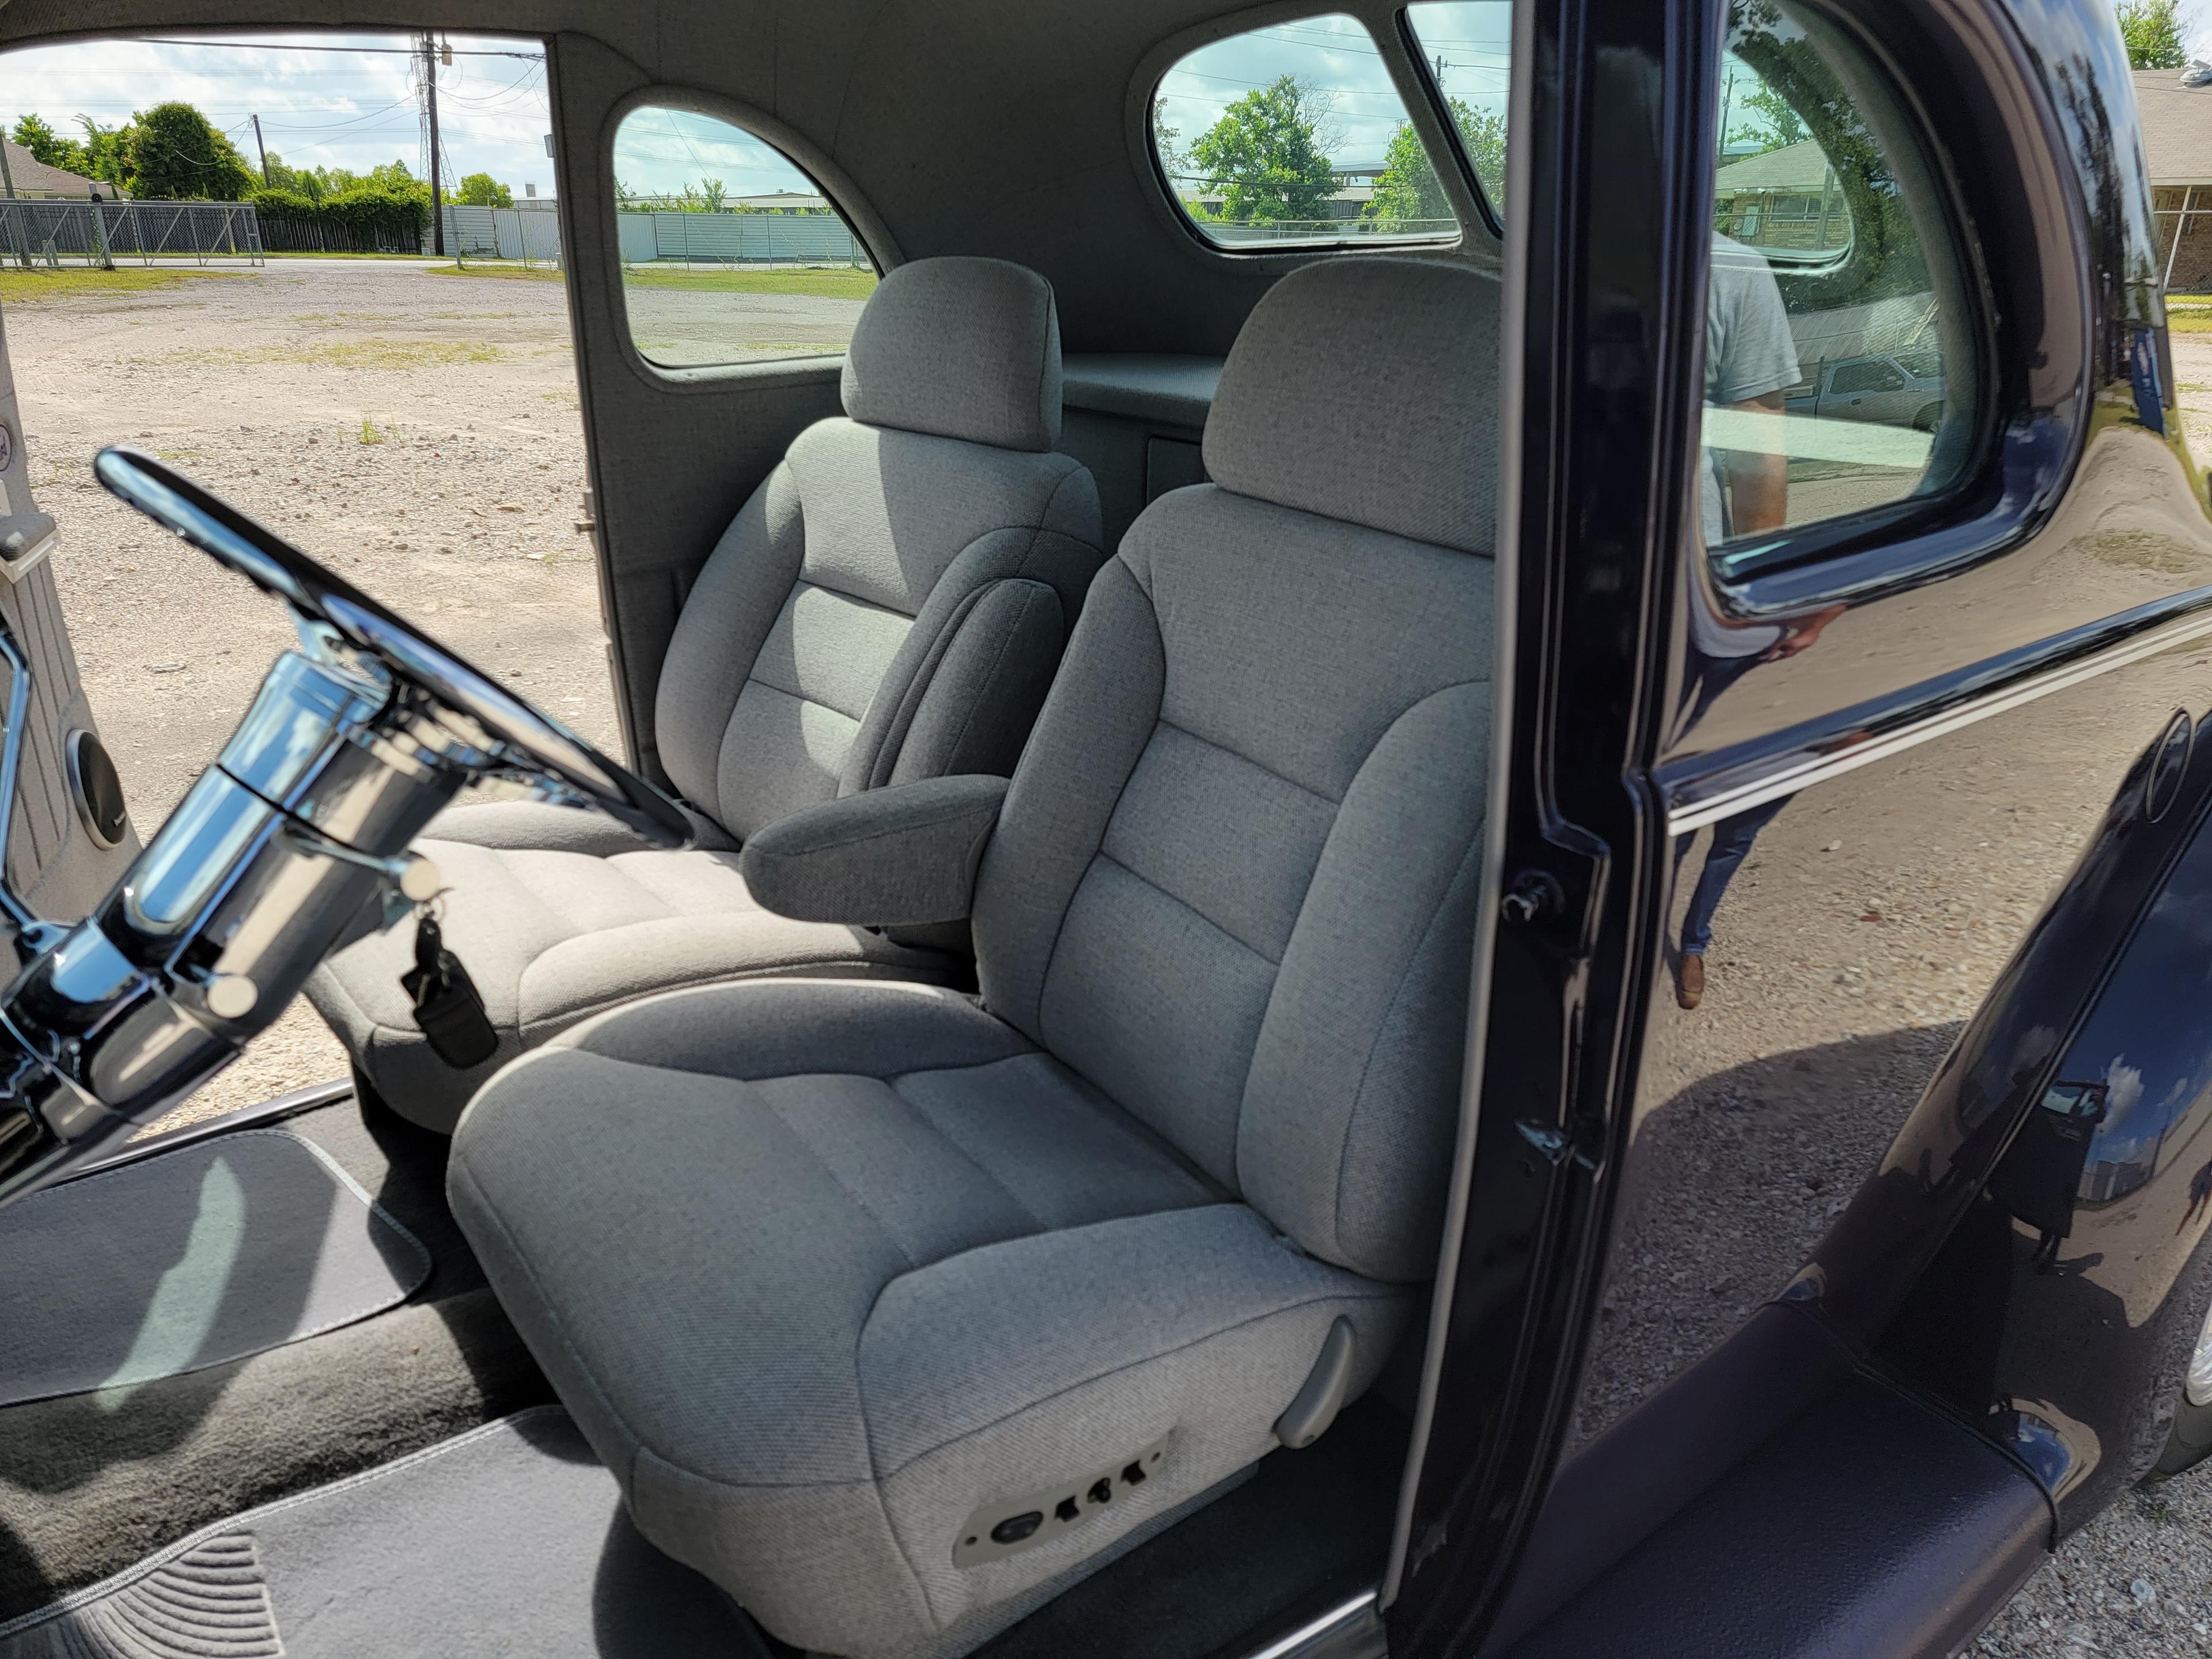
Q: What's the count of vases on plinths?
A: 0